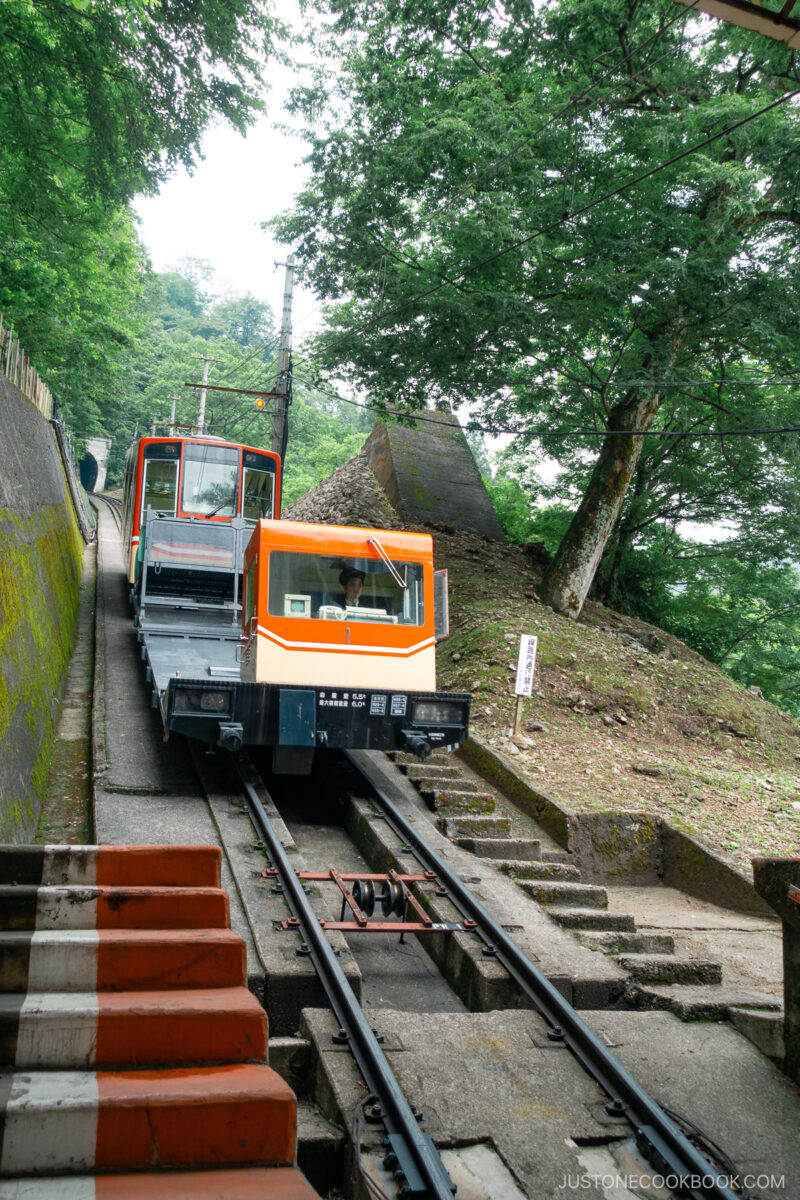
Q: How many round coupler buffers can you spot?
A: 2